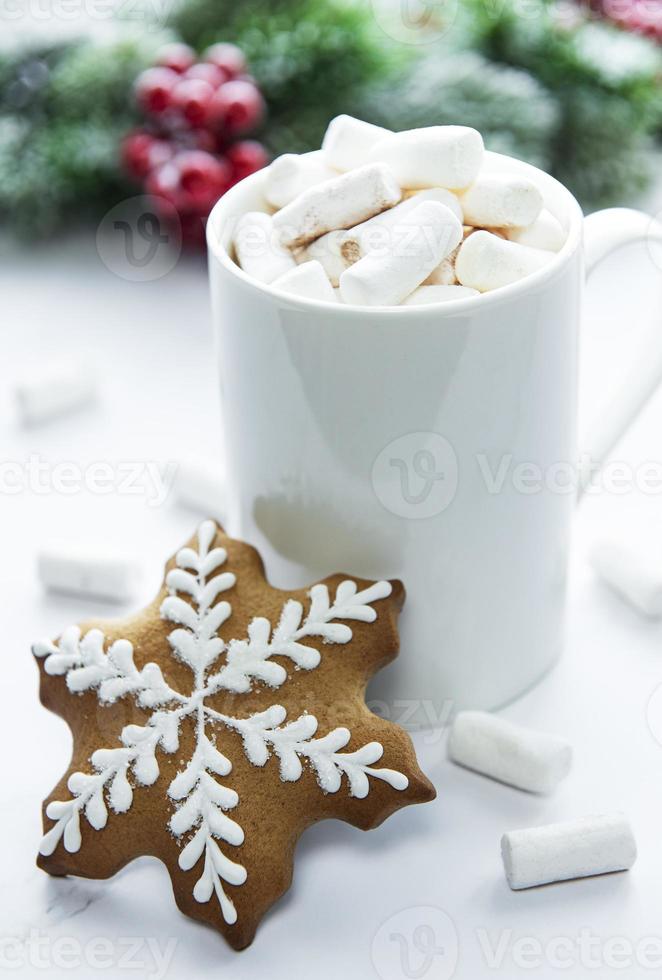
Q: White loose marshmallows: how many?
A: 6